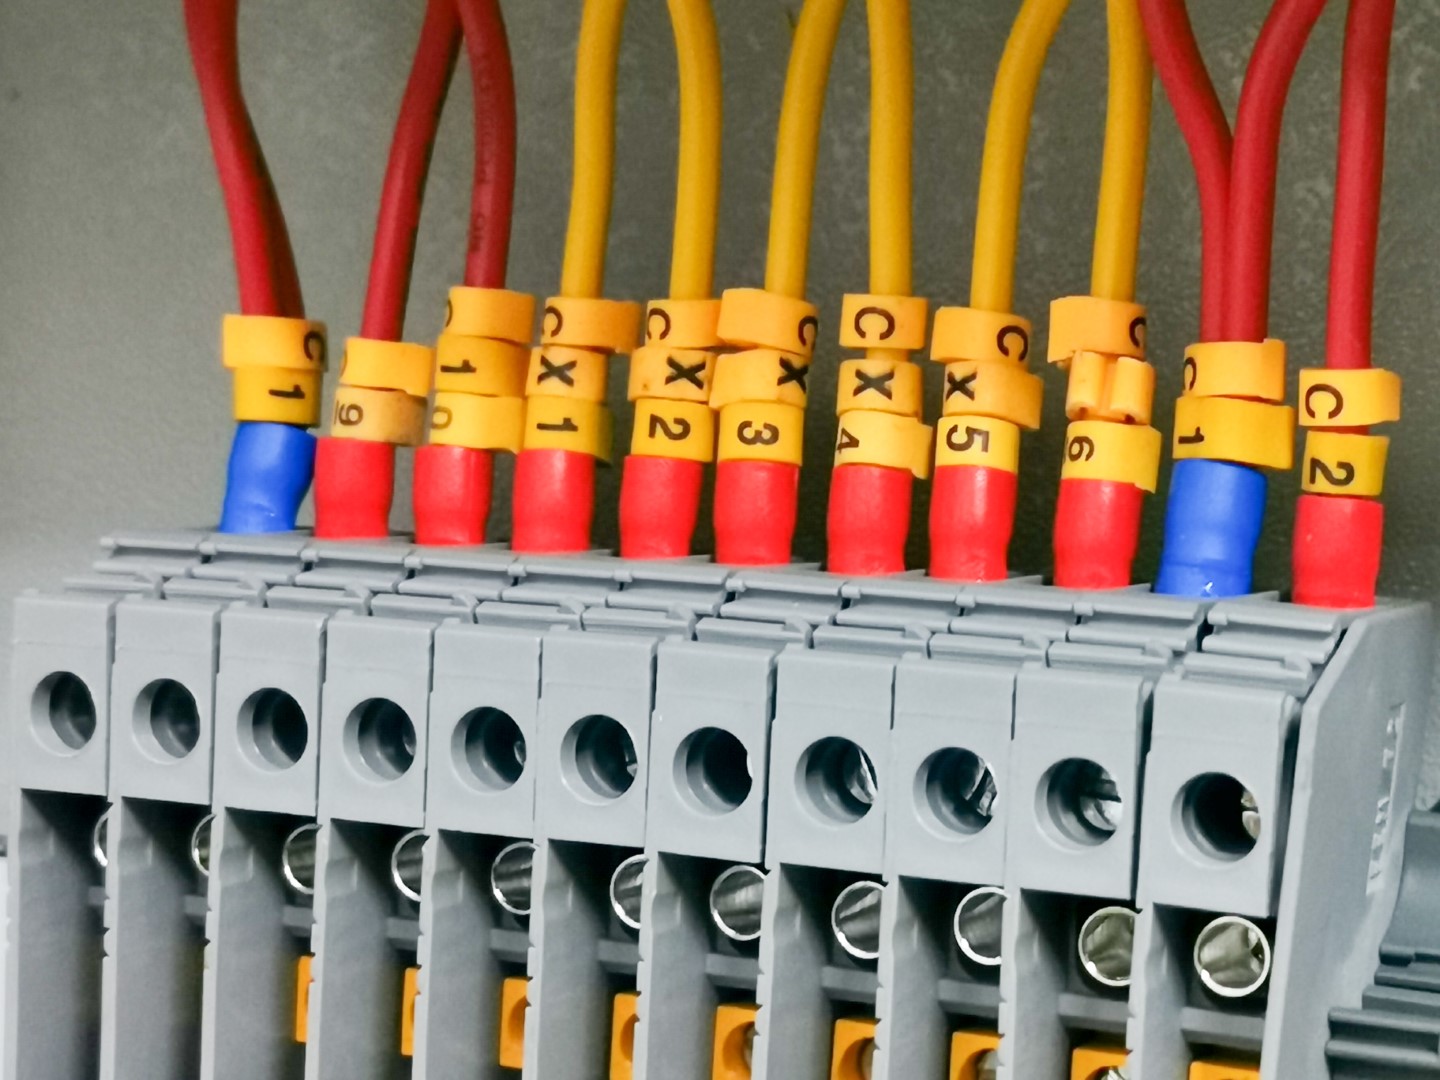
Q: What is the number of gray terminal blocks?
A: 11